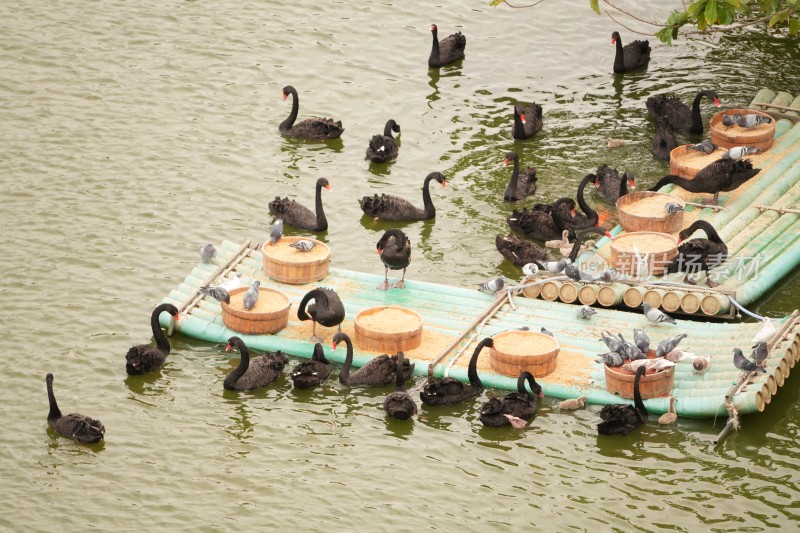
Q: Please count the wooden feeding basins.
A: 9